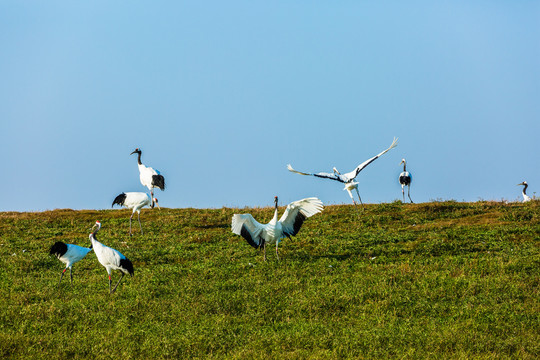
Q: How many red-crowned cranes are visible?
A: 8